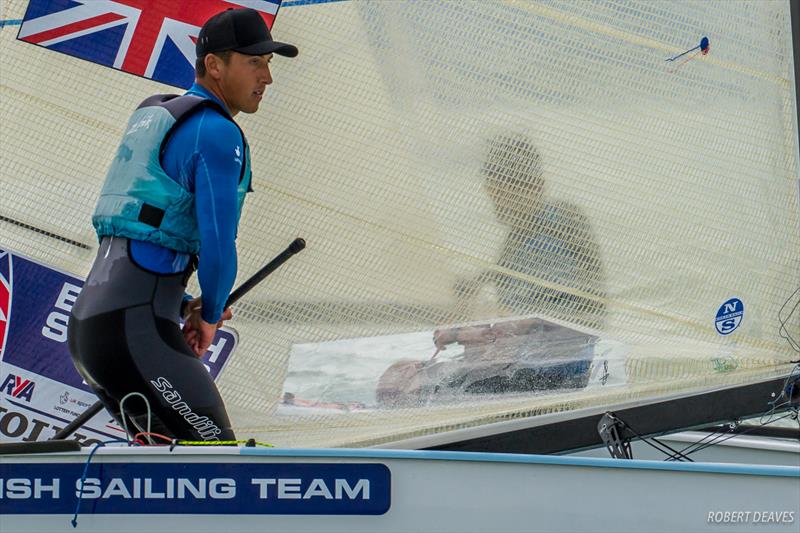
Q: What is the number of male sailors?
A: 2